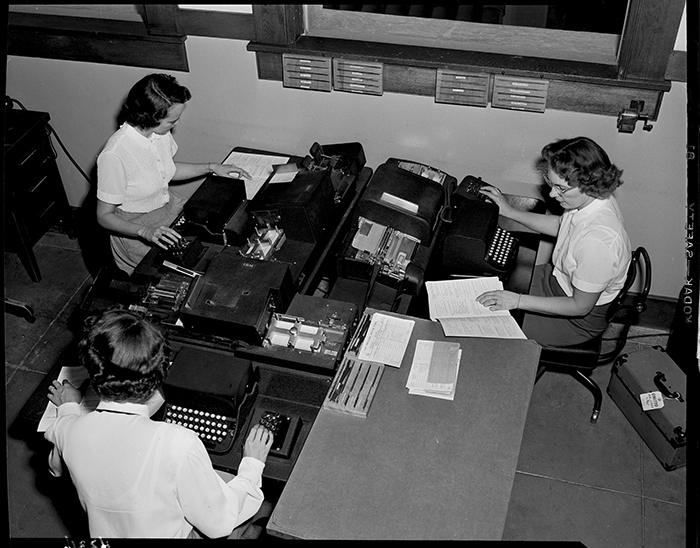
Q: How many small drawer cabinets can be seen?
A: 4